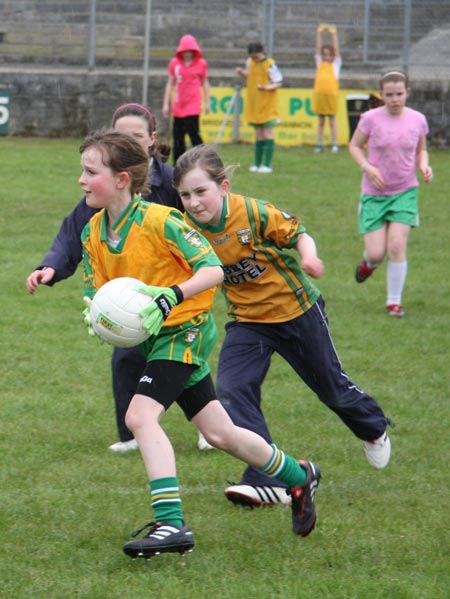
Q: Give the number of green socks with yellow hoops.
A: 2